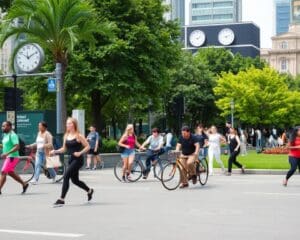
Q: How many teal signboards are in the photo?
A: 1